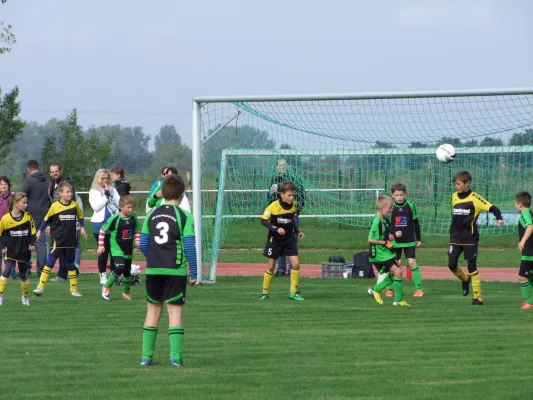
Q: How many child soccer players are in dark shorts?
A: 9